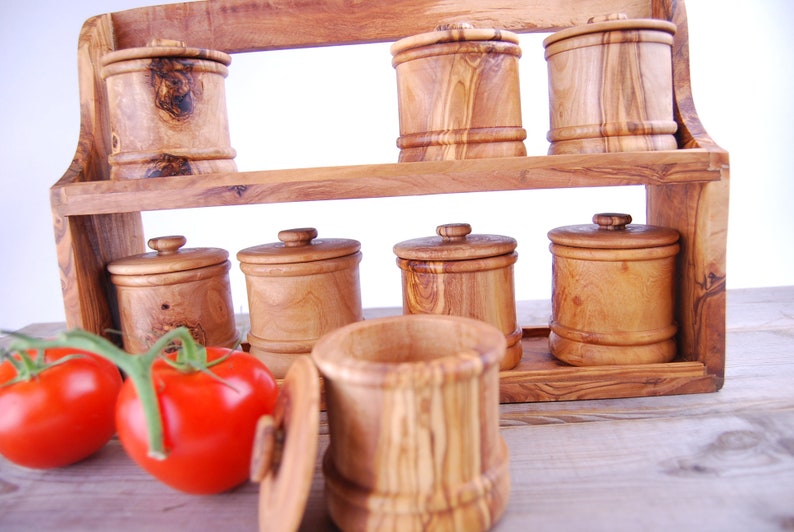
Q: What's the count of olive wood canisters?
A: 8